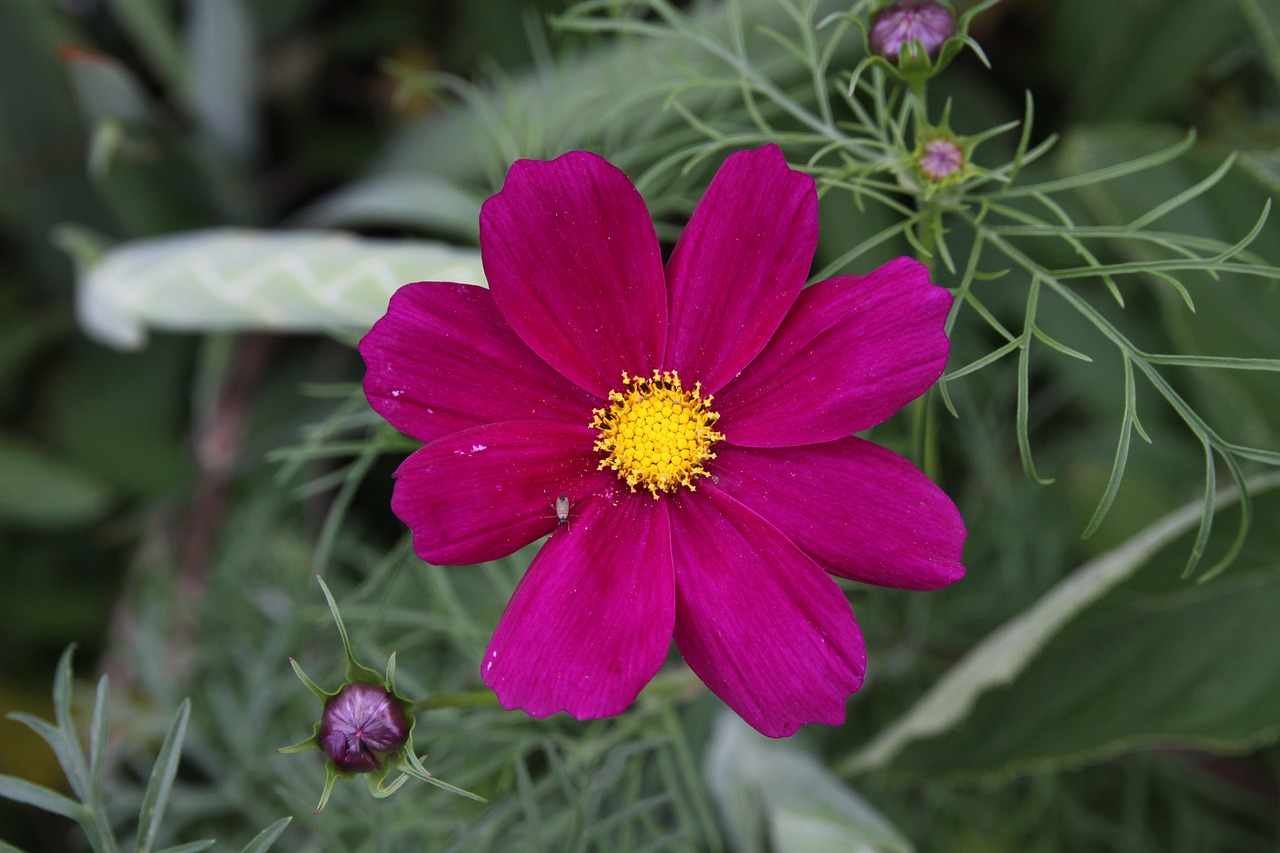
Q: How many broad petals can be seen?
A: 8